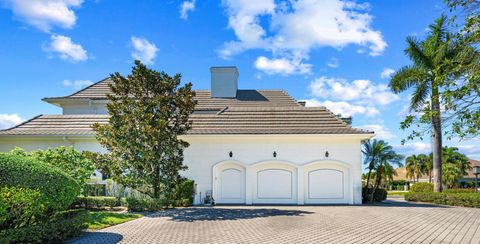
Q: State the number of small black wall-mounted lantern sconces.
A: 3